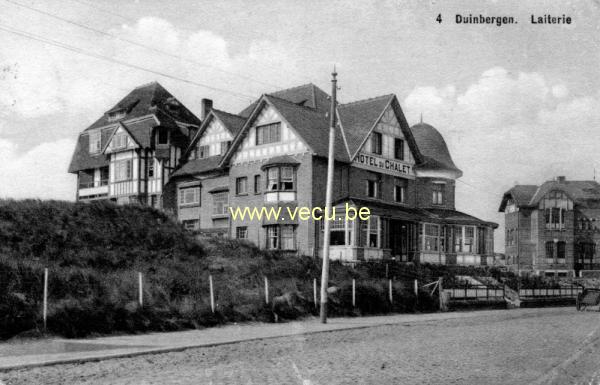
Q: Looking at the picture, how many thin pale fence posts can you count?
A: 8